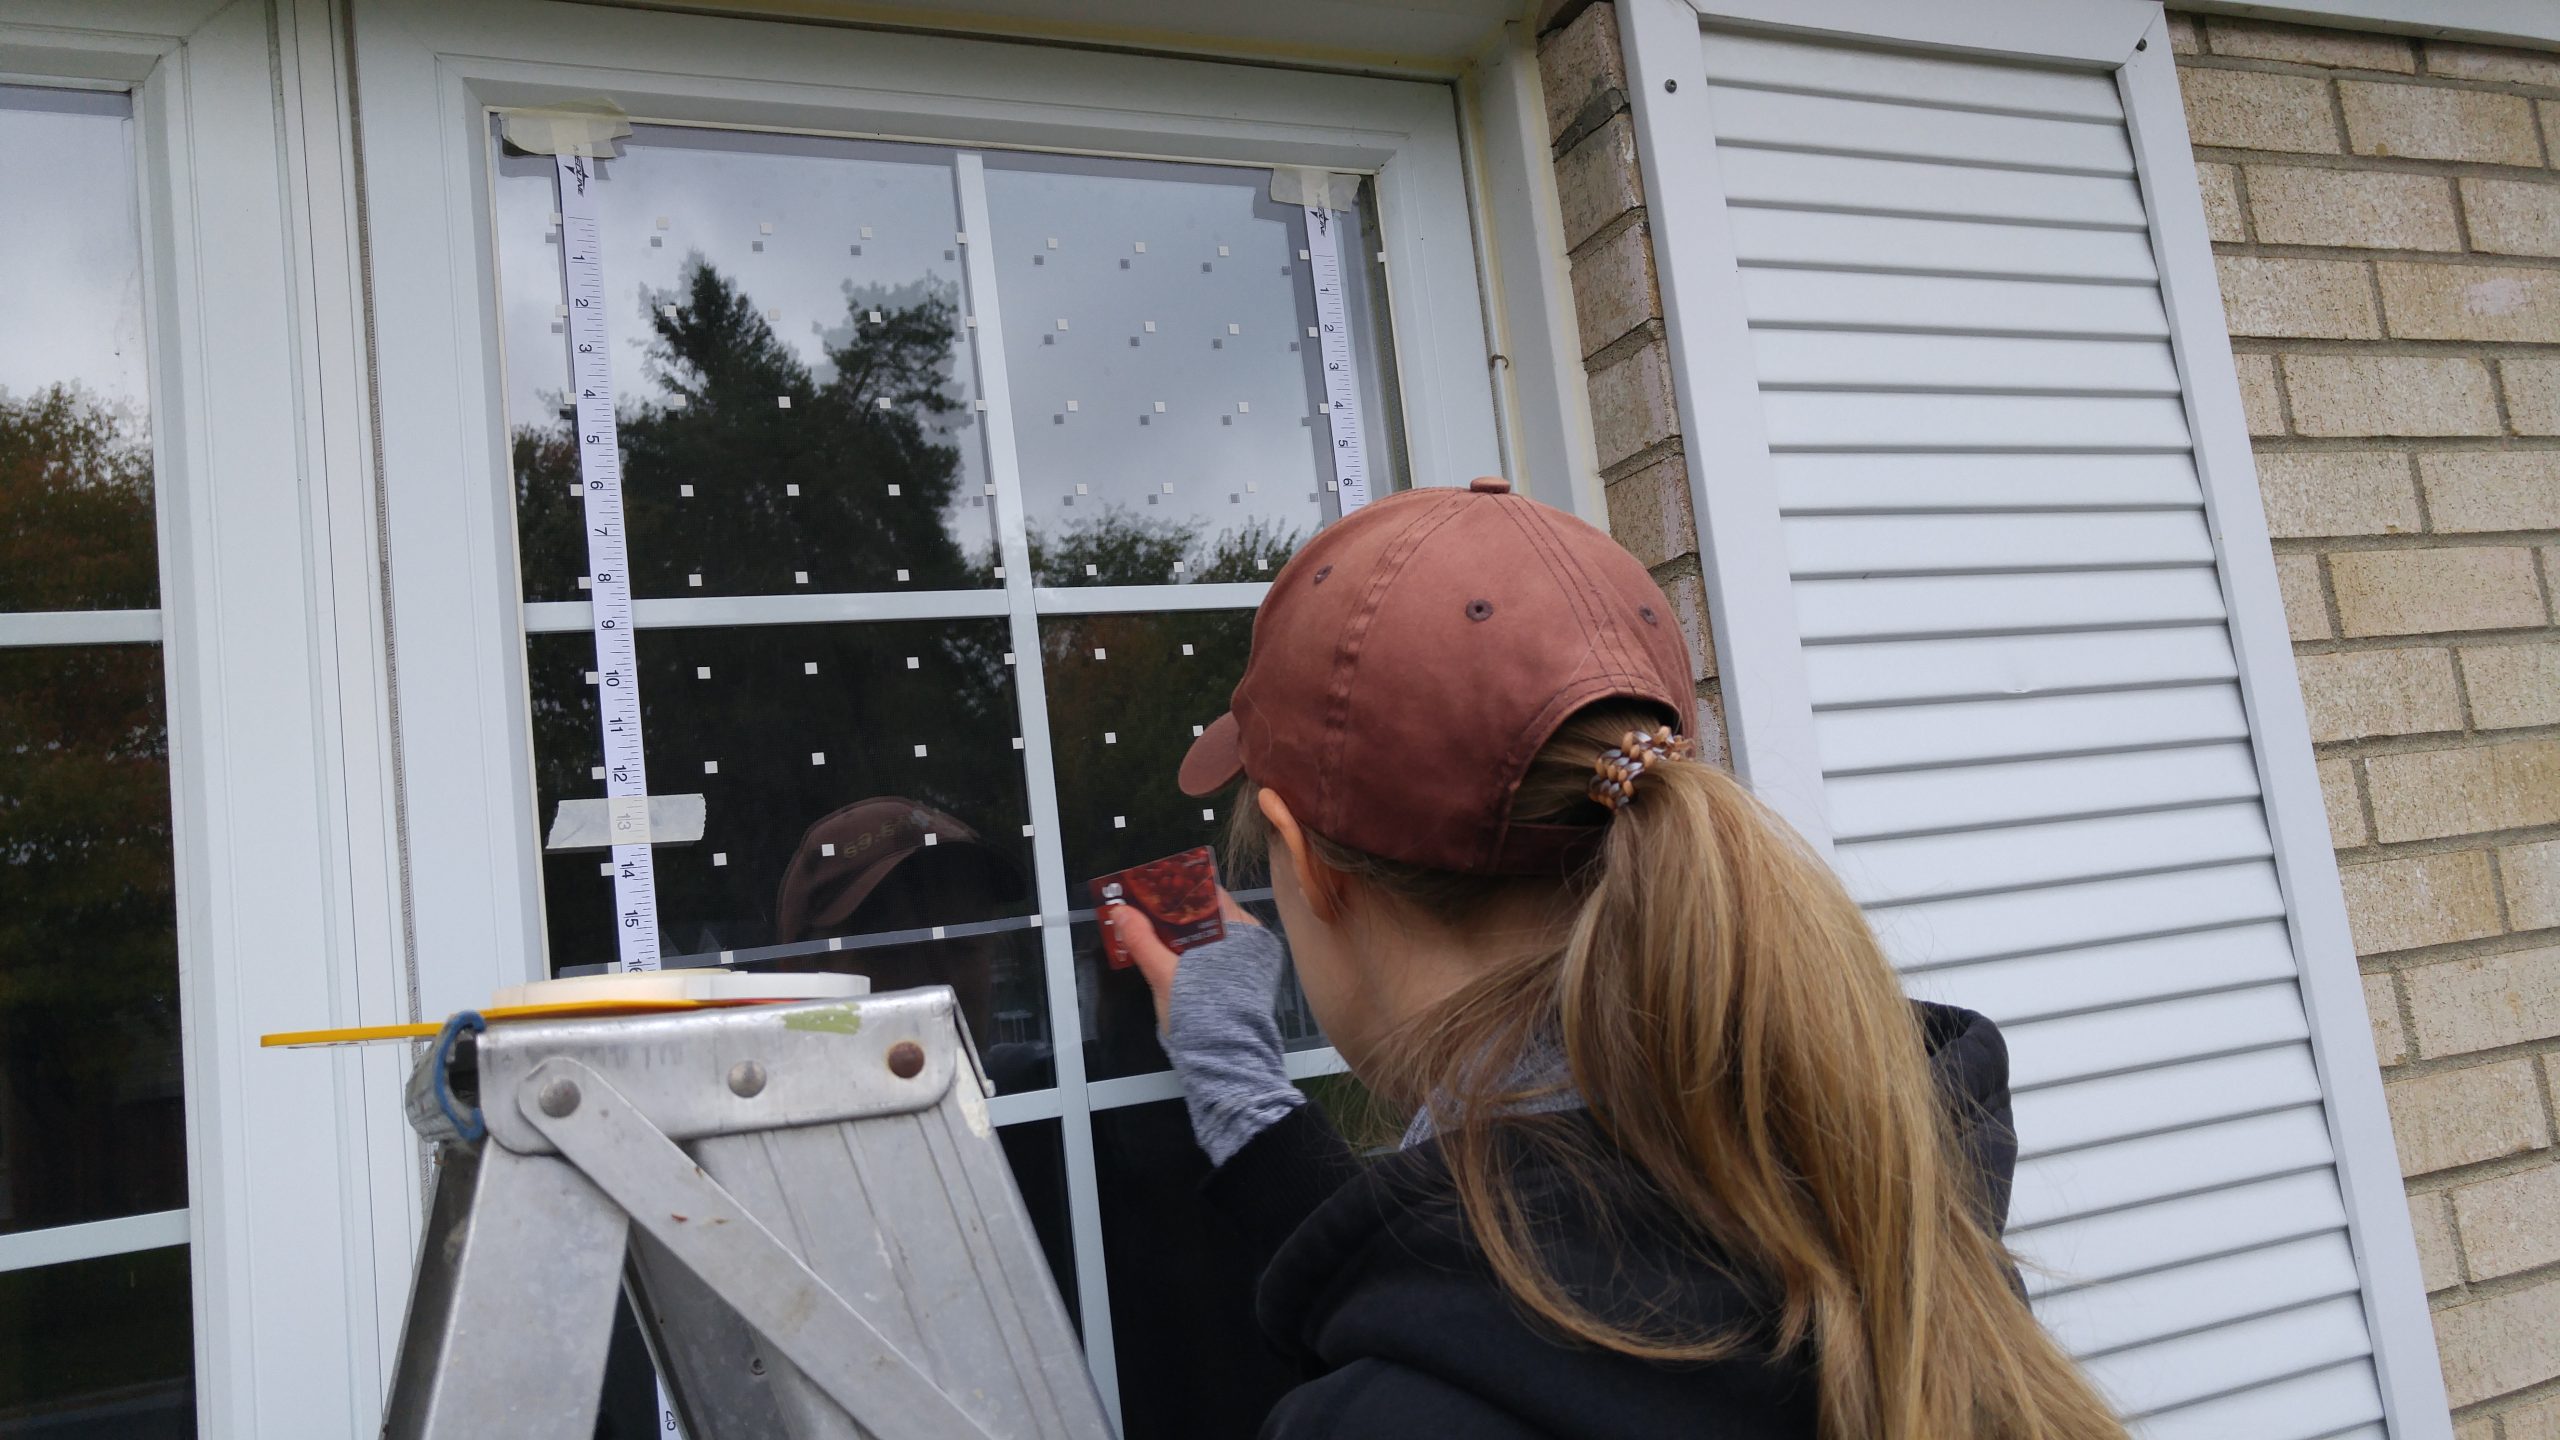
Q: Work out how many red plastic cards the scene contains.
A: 1